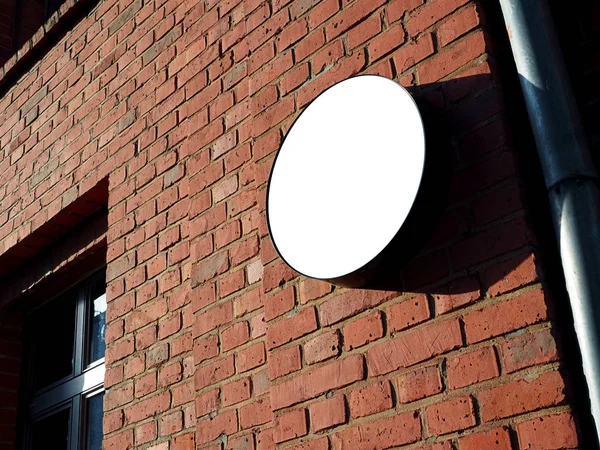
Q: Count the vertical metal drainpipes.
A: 1